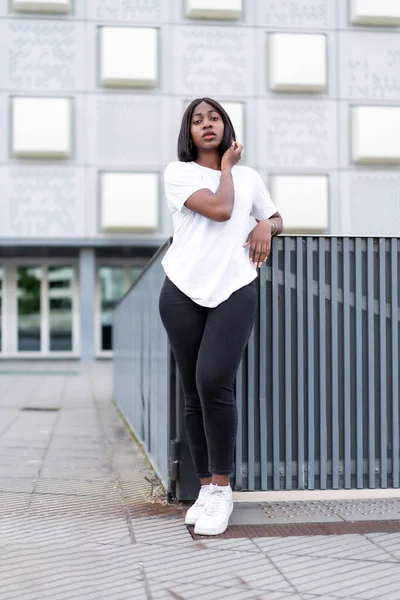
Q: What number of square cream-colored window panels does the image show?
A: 10